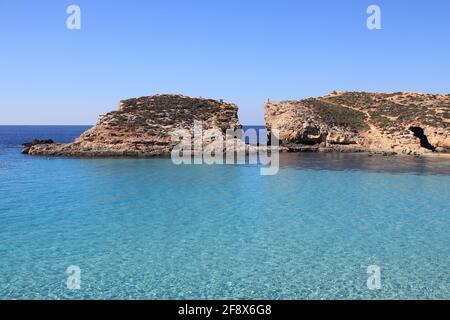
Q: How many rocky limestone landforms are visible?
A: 2